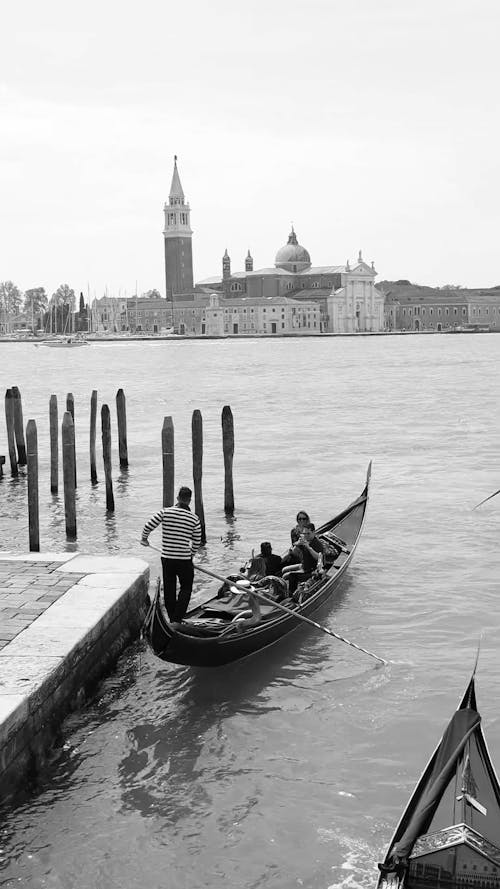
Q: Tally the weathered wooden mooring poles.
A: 12